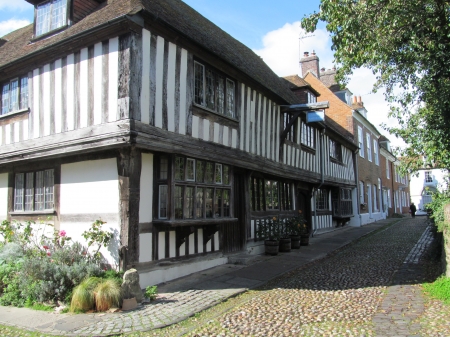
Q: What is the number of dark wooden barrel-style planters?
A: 4